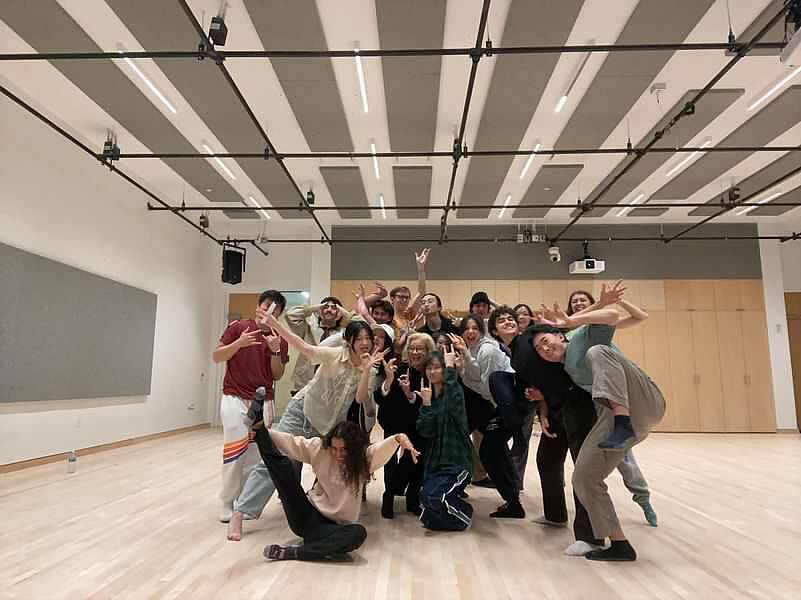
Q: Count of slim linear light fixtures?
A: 13